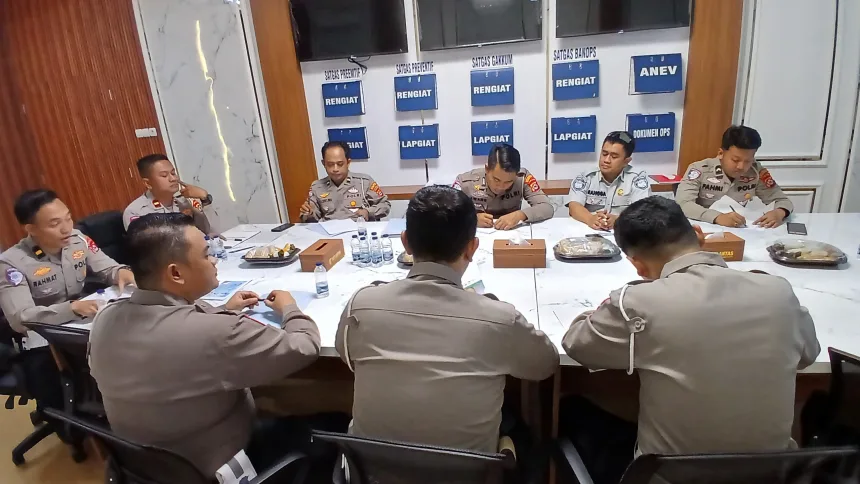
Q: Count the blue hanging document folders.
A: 10